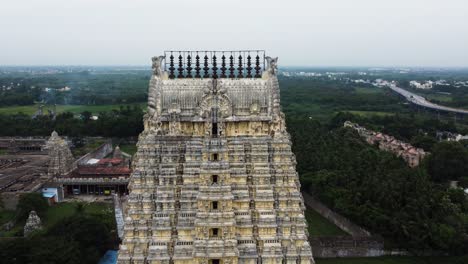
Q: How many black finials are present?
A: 11